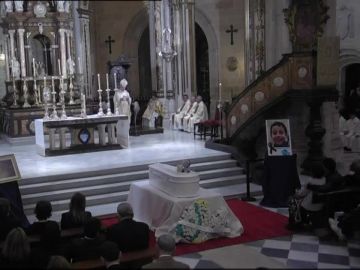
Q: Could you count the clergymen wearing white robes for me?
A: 4